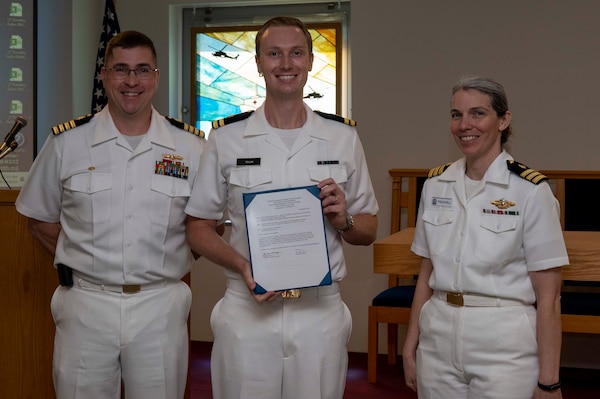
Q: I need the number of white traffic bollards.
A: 0